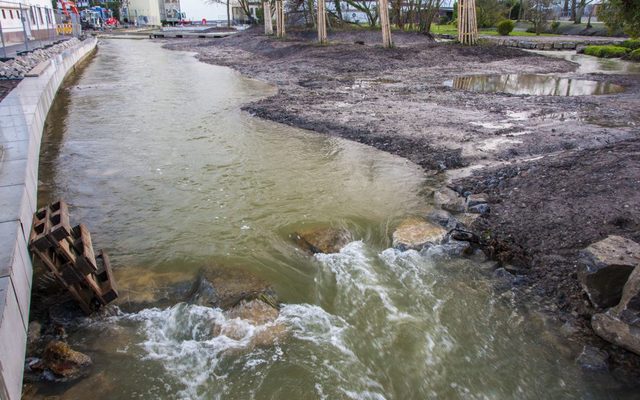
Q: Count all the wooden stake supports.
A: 5